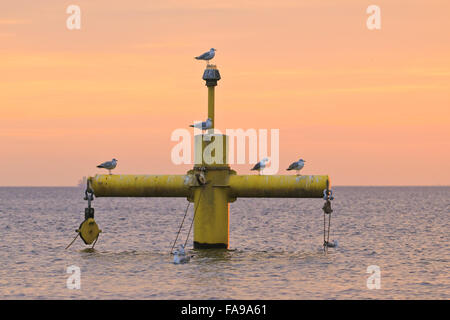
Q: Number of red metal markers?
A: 0